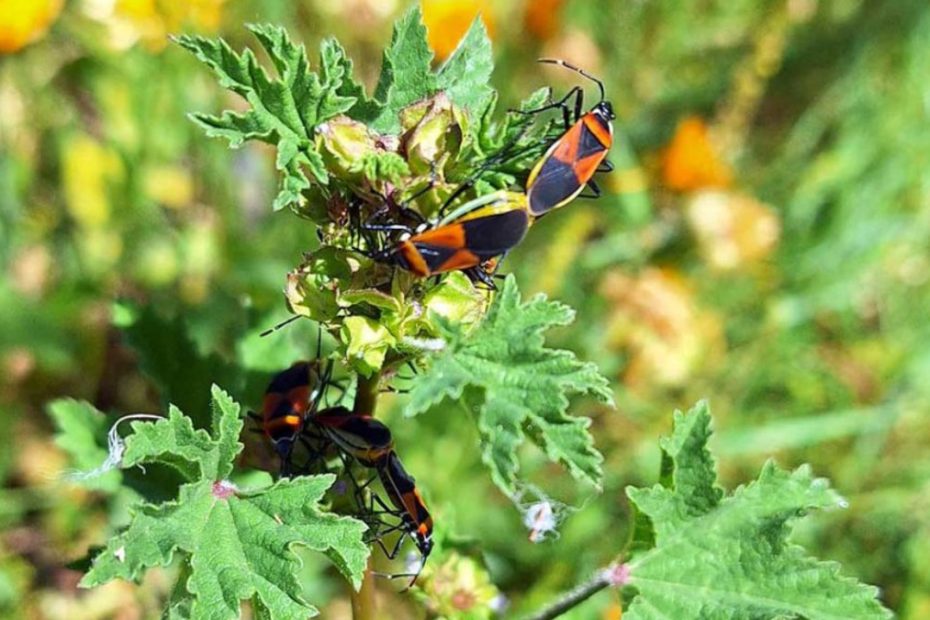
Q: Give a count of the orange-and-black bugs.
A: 5